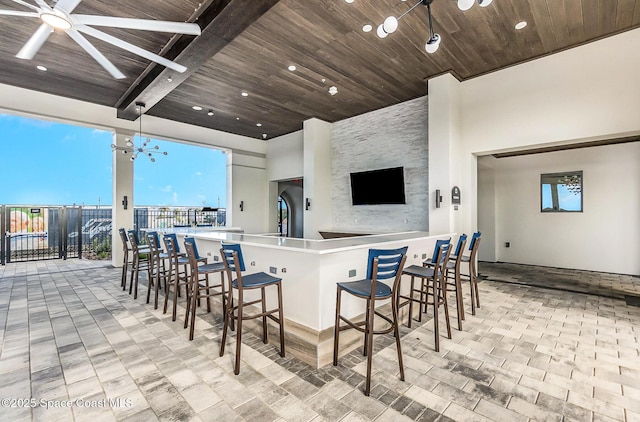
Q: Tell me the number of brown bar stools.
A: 10